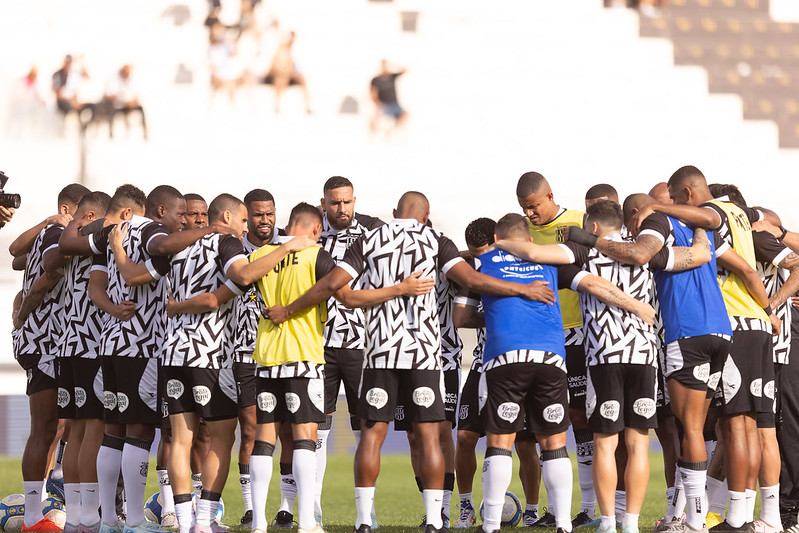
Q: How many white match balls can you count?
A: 5